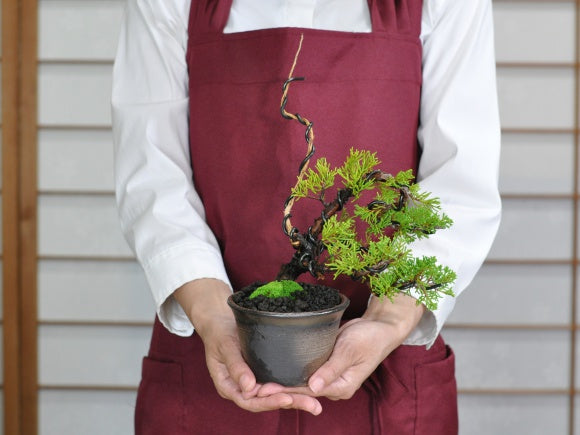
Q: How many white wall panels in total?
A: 14